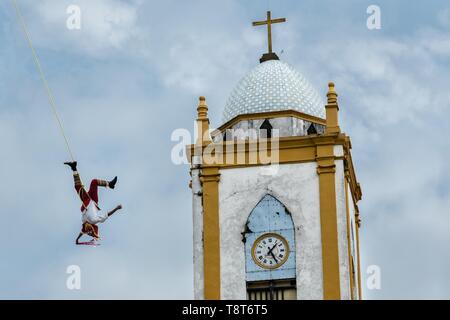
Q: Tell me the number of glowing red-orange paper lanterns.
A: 0